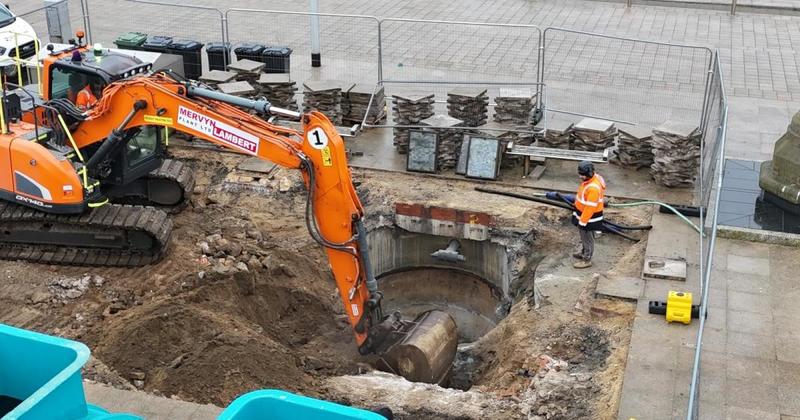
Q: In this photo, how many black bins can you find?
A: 5